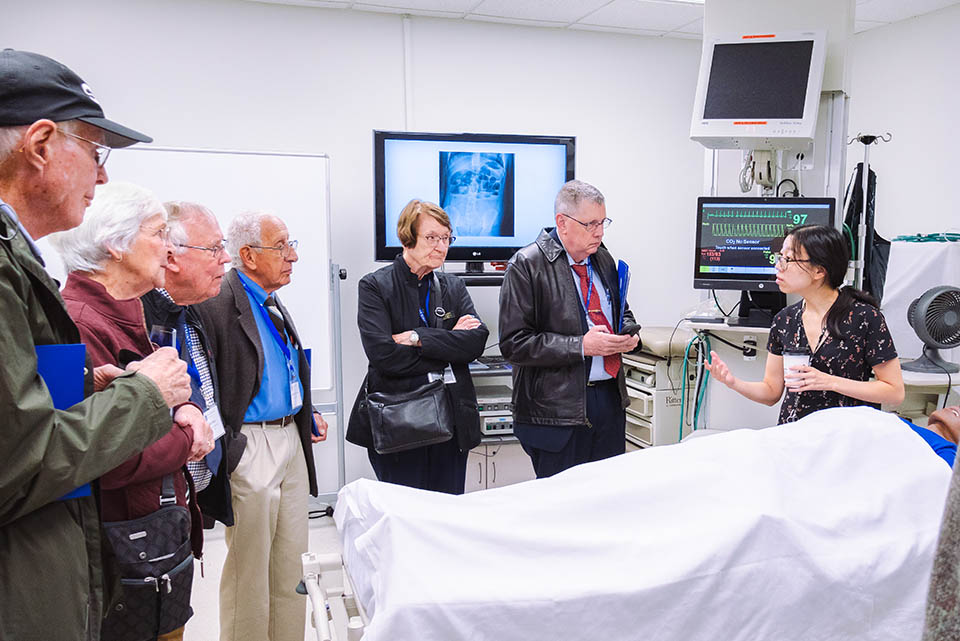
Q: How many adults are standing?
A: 7